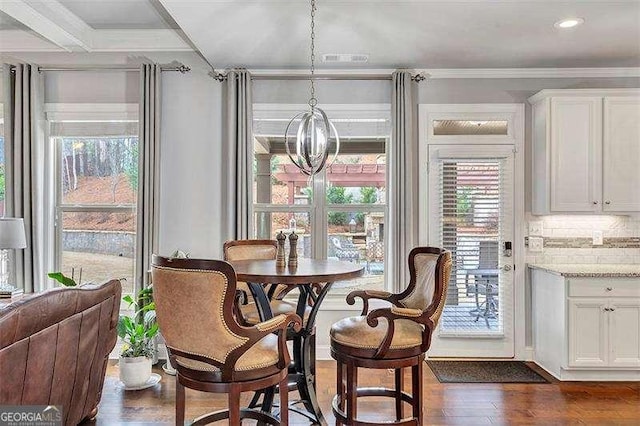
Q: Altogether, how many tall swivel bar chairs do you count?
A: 3